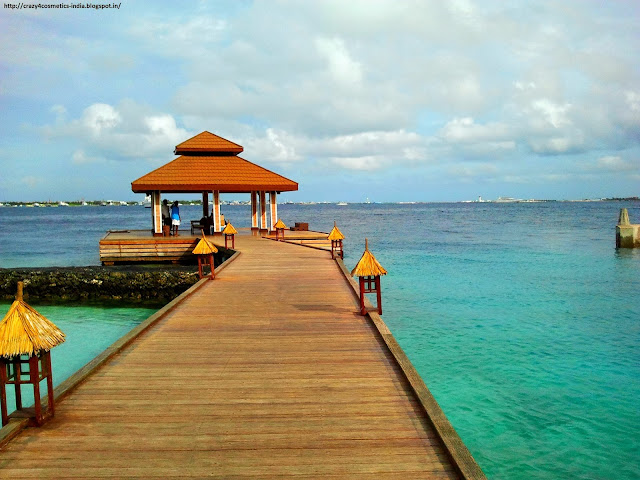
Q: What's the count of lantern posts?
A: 6